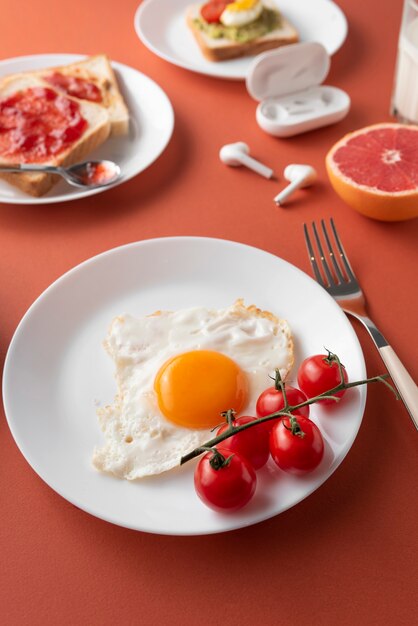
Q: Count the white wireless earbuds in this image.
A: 2